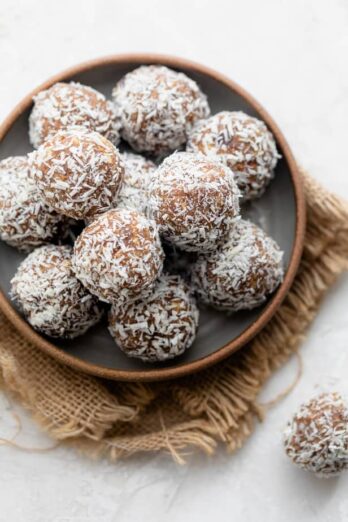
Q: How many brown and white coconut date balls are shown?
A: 12